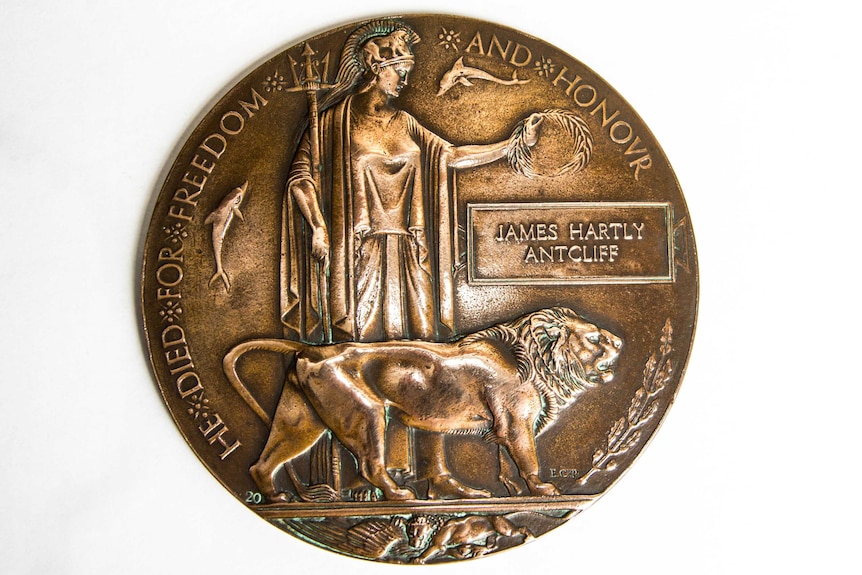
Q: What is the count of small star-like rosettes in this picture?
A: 6